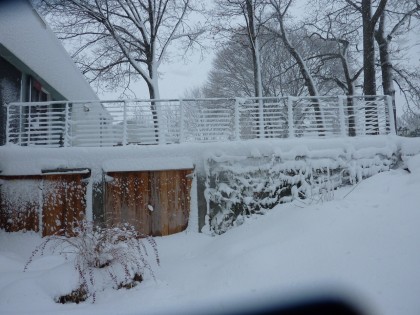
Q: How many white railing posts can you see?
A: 8